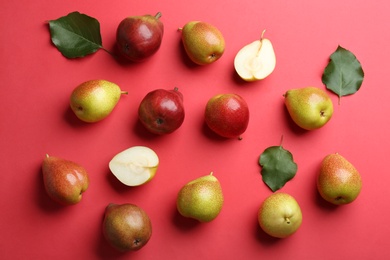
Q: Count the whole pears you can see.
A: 11